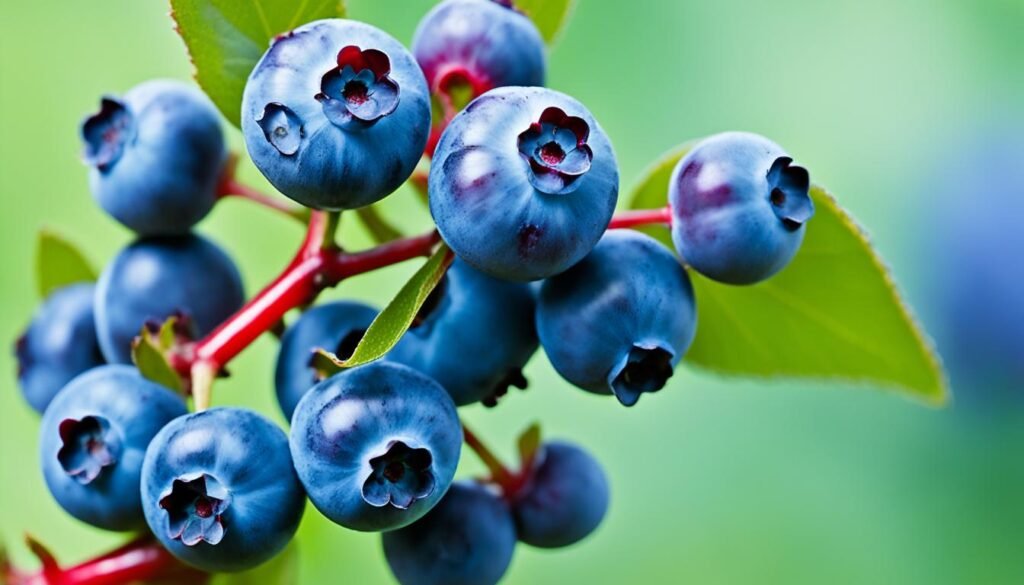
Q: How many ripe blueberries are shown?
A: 15